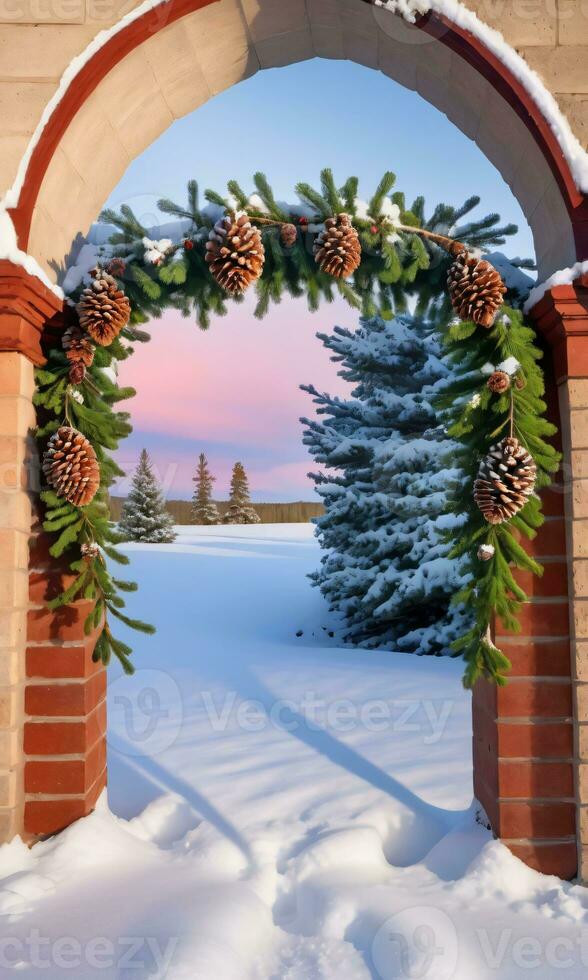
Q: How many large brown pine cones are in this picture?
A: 6